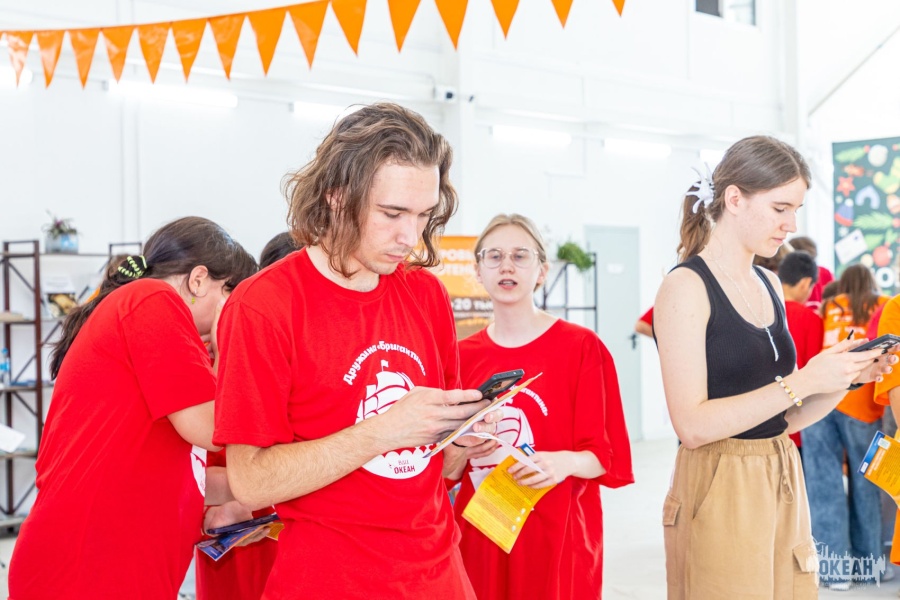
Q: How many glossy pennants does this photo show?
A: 15